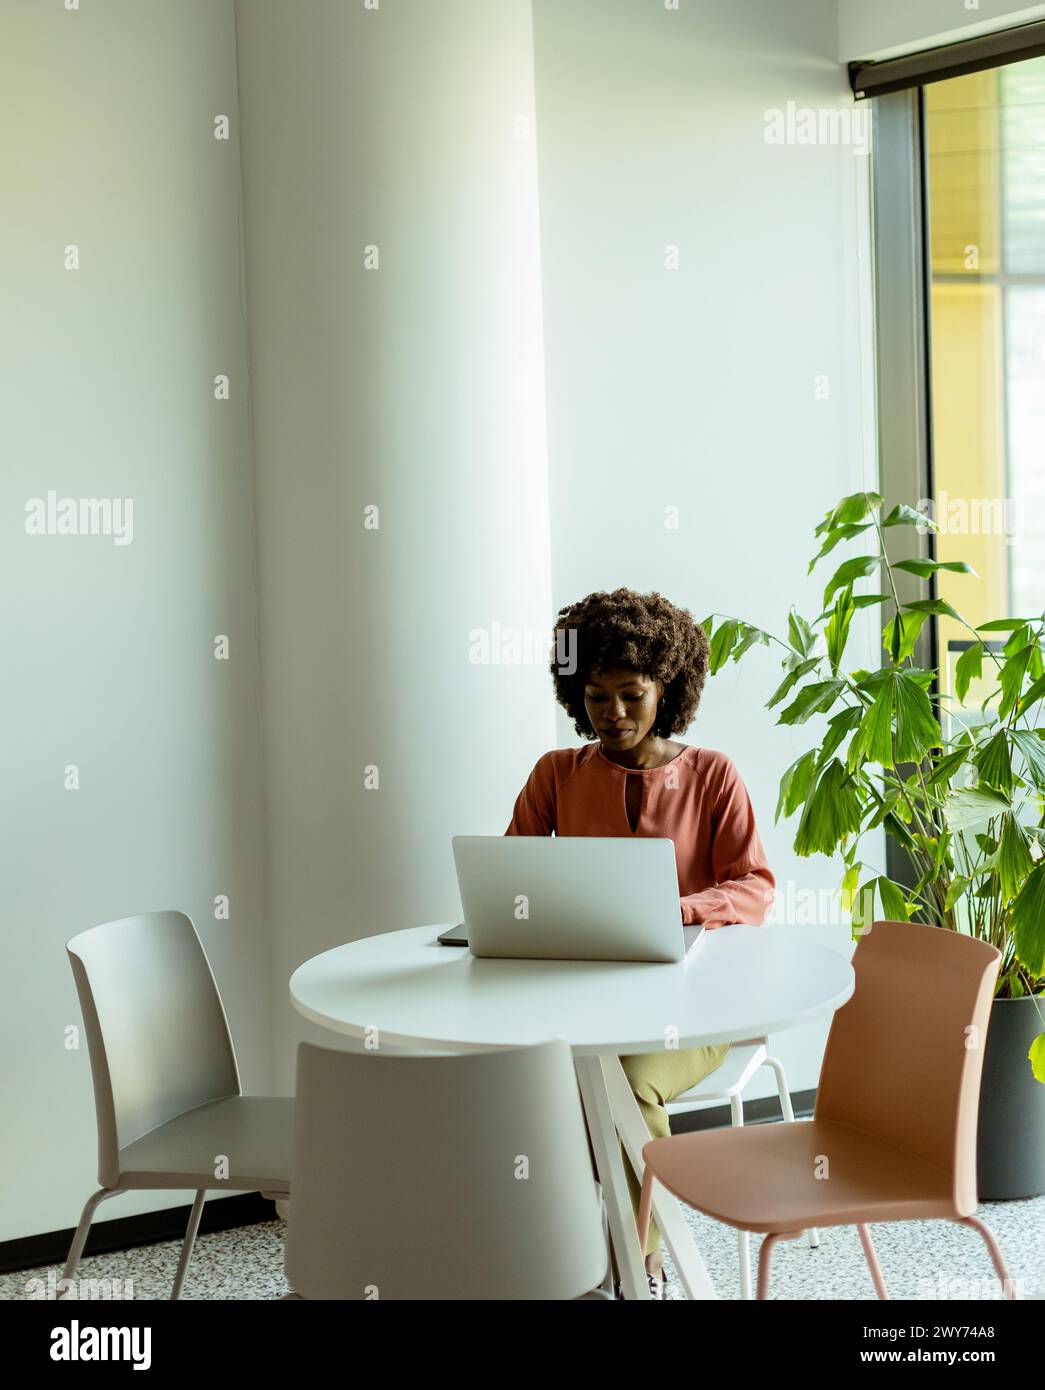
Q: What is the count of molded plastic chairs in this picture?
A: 4